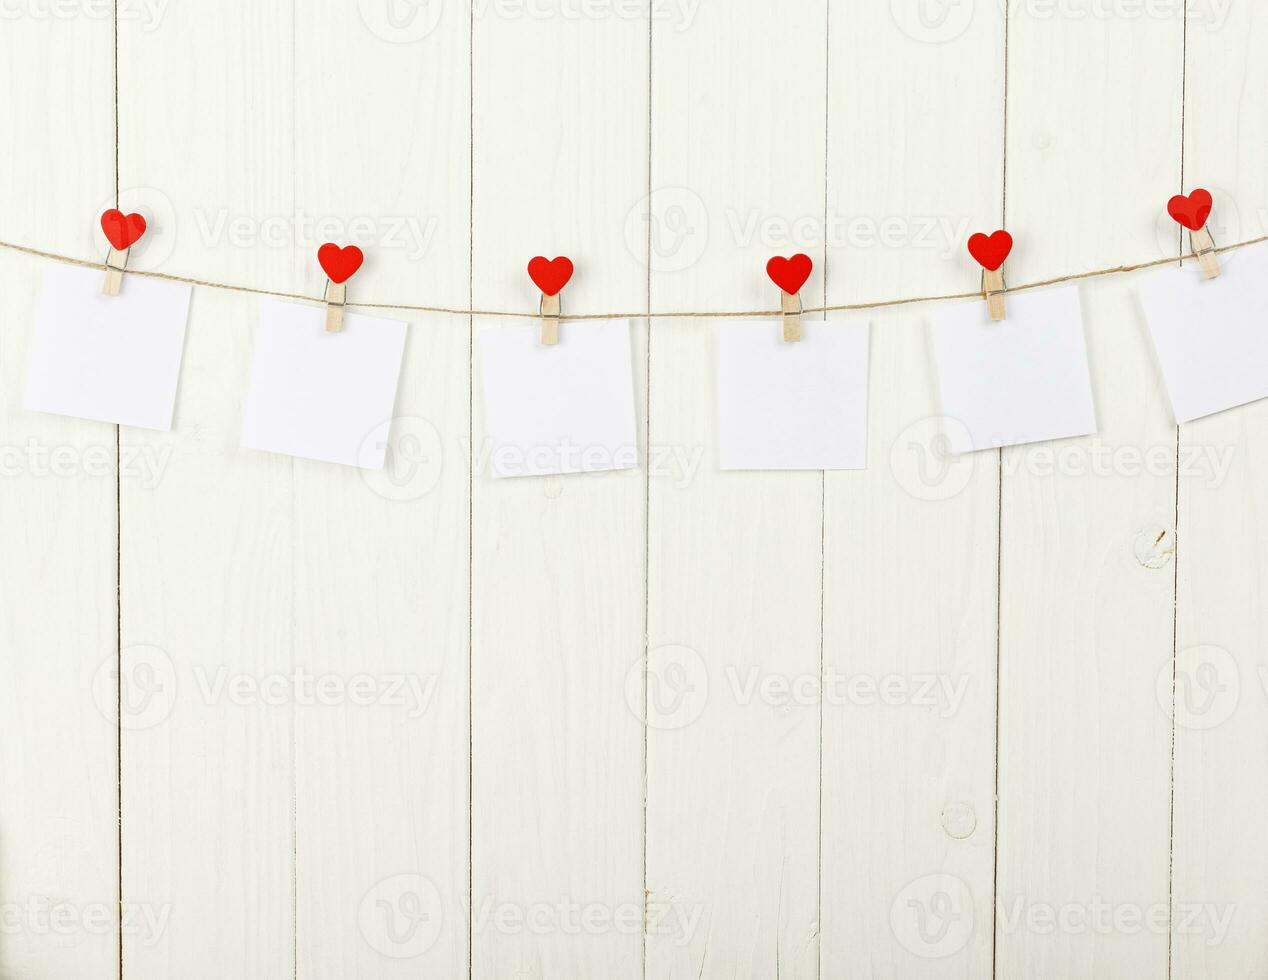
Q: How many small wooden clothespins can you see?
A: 6